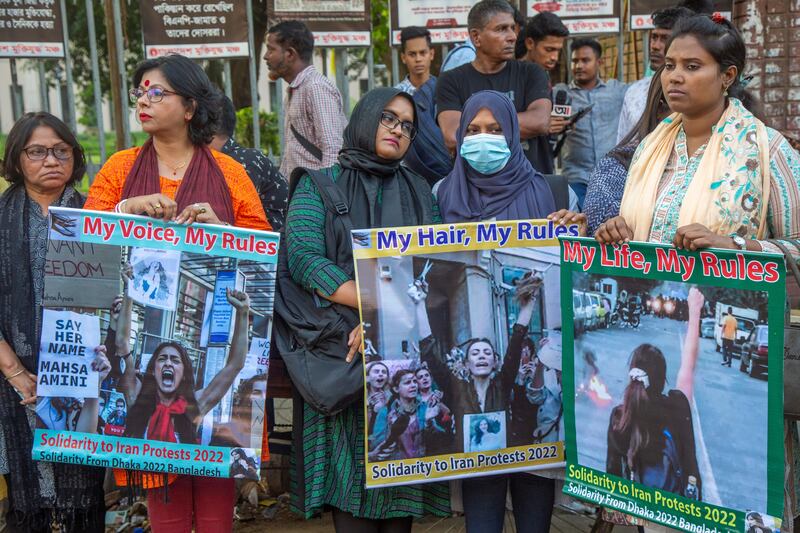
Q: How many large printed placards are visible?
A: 3